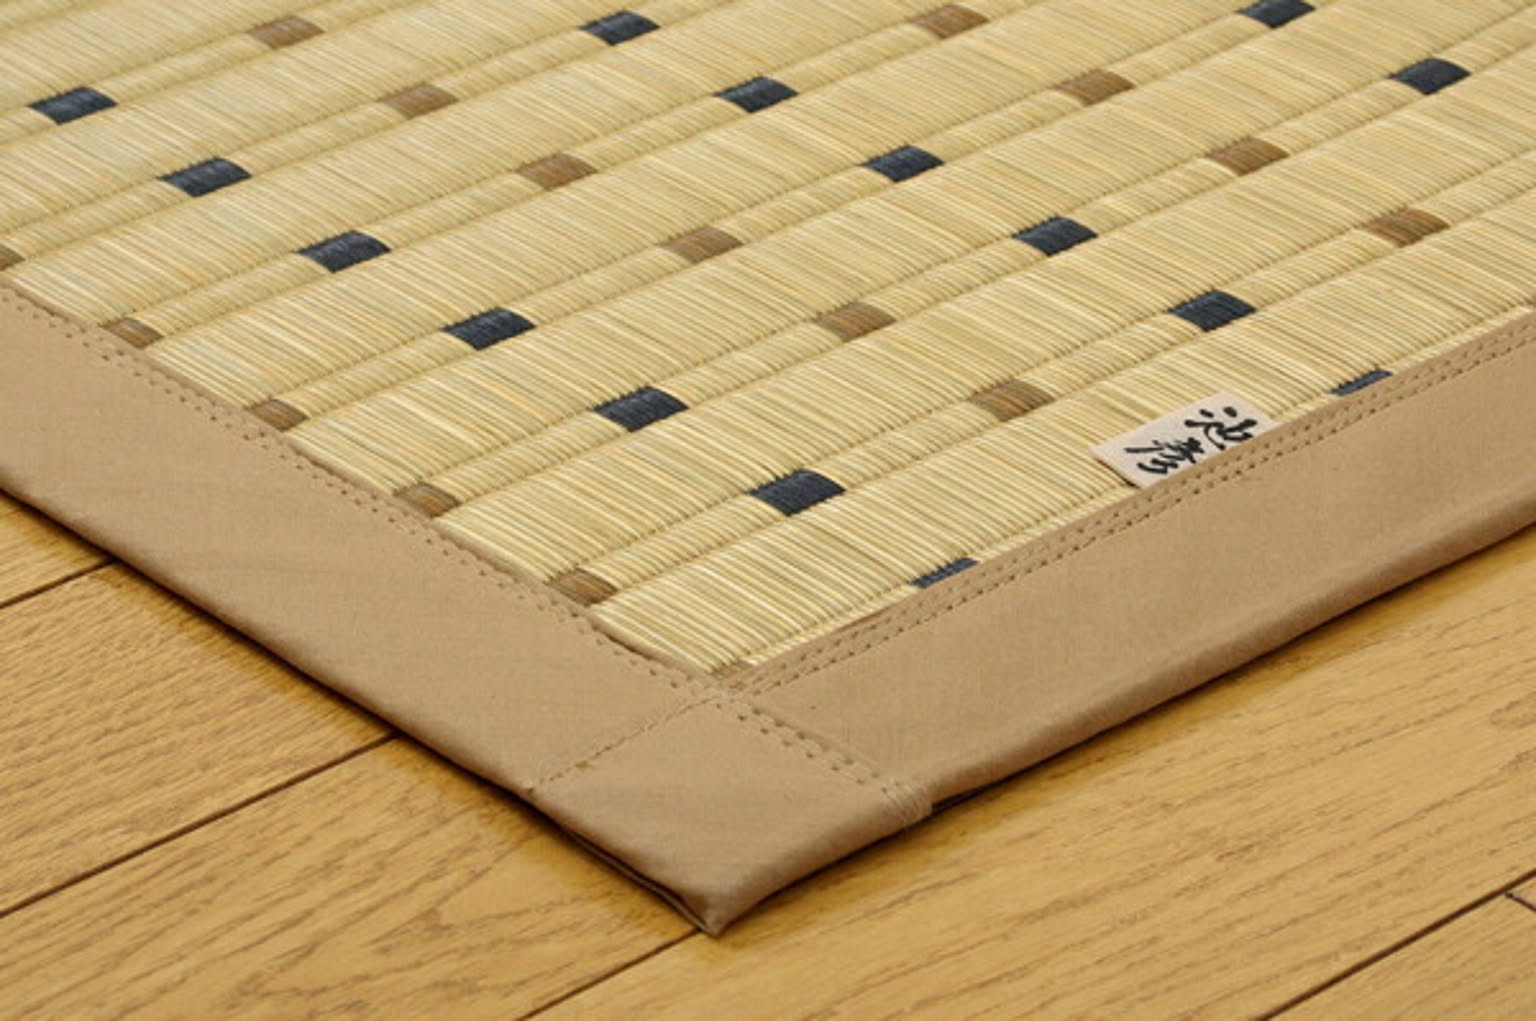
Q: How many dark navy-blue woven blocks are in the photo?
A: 15